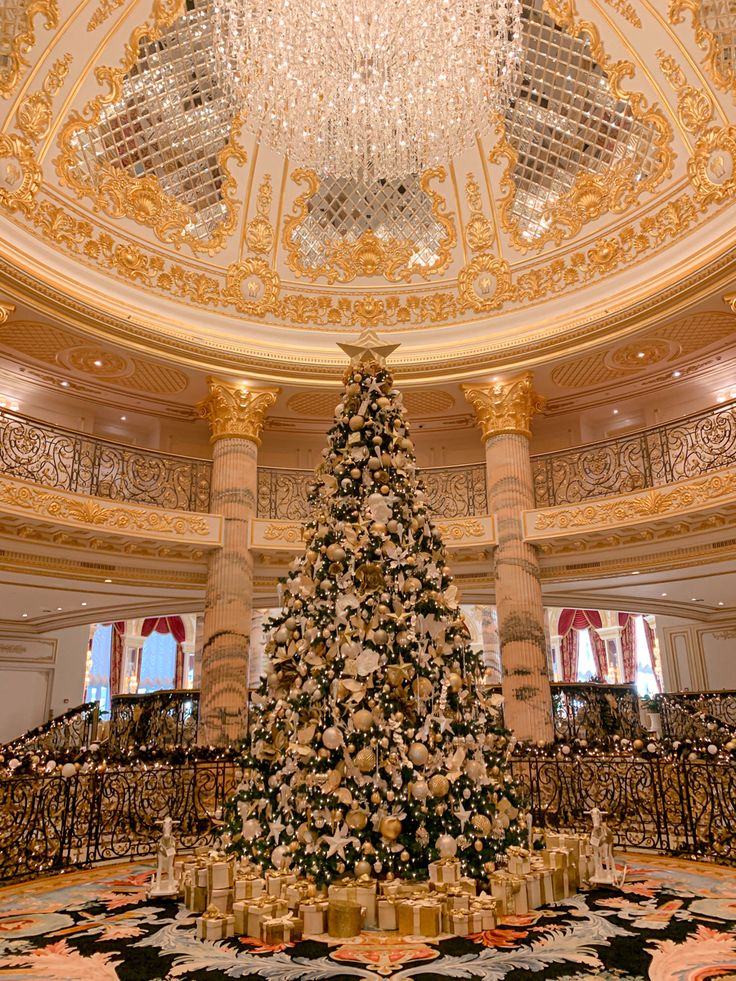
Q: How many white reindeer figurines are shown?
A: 2